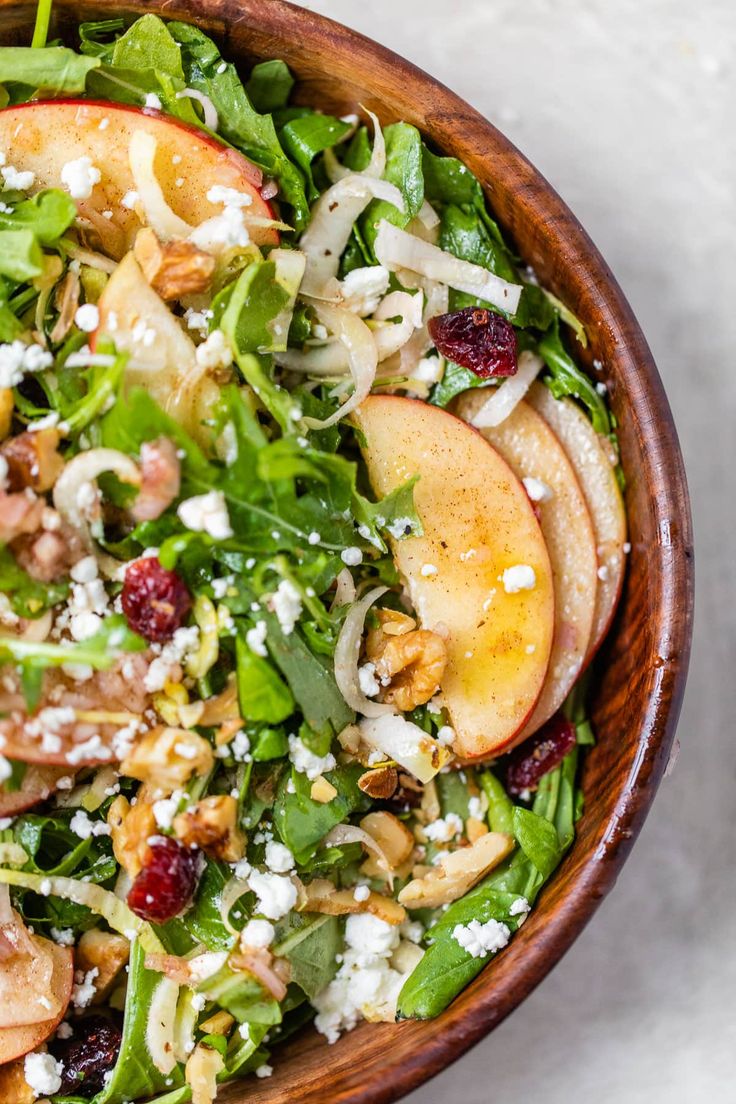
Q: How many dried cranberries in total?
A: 5